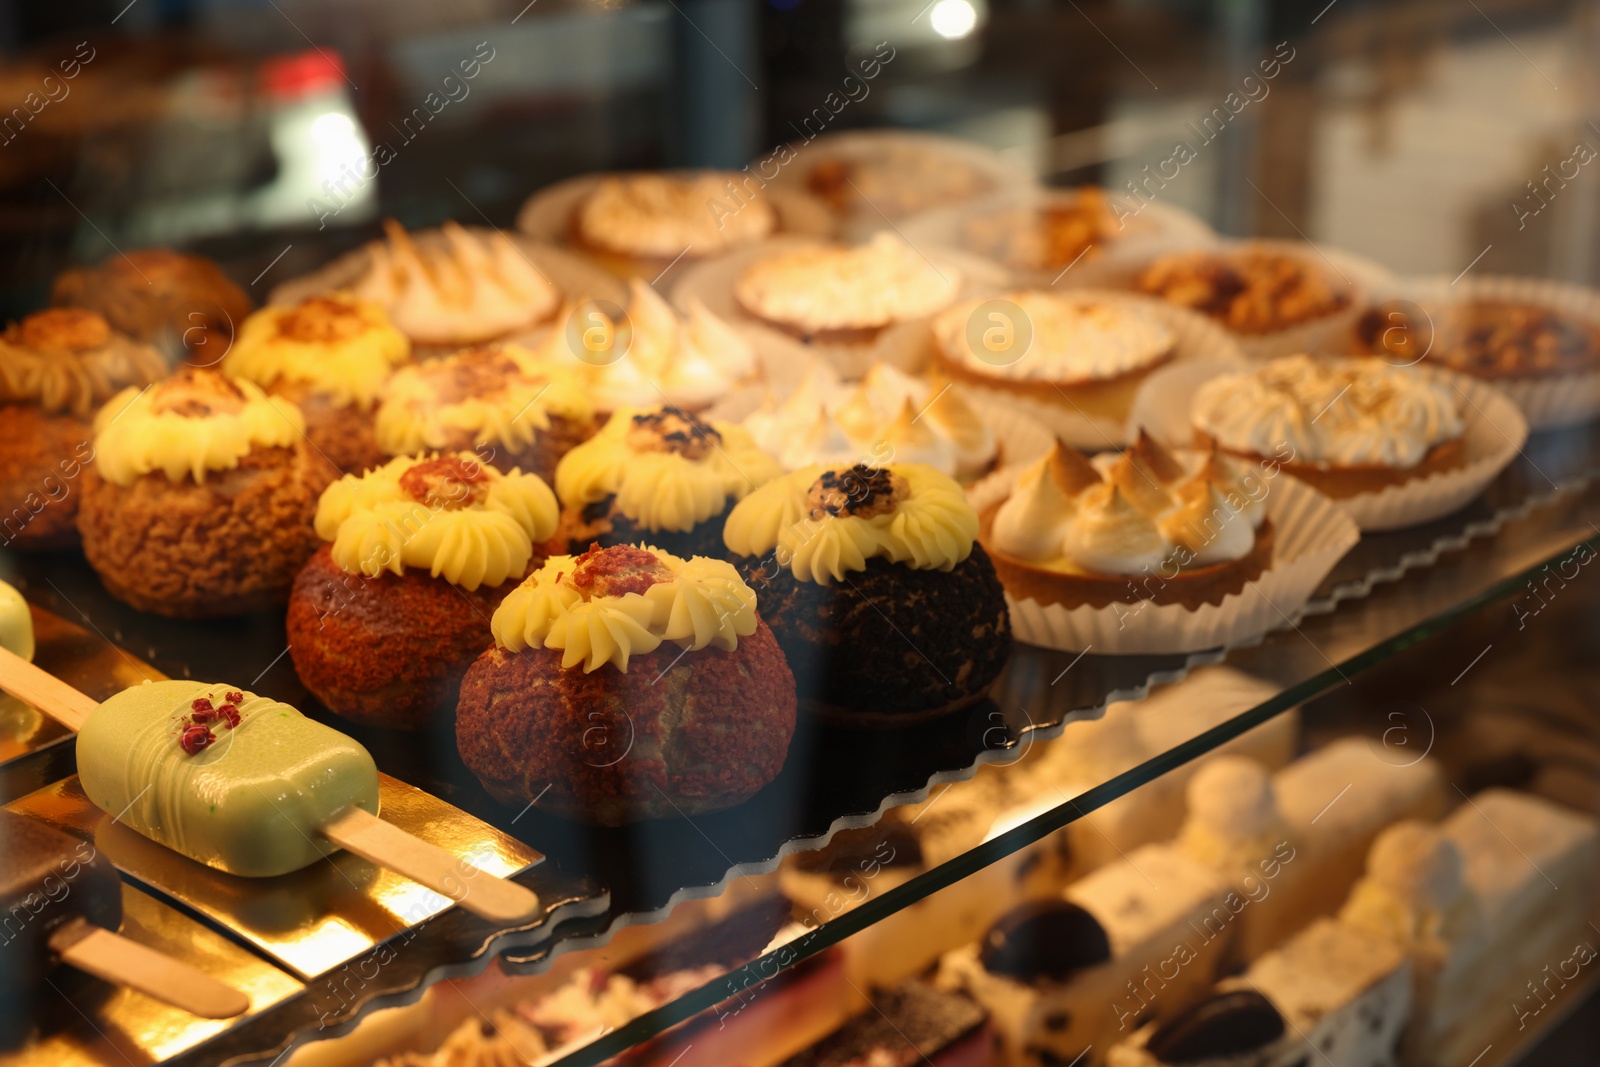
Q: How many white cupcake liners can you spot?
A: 12